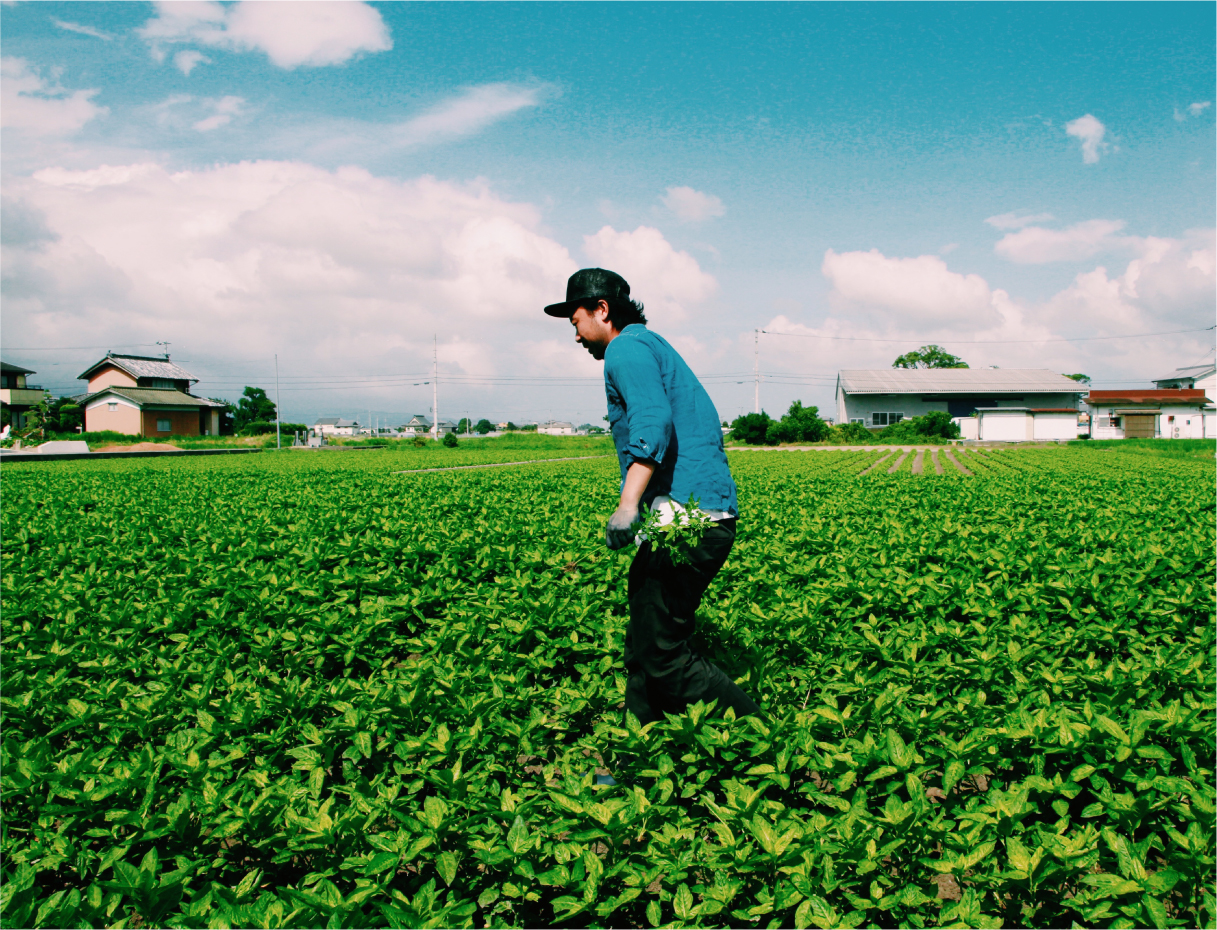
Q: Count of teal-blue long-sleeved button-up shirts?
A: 1